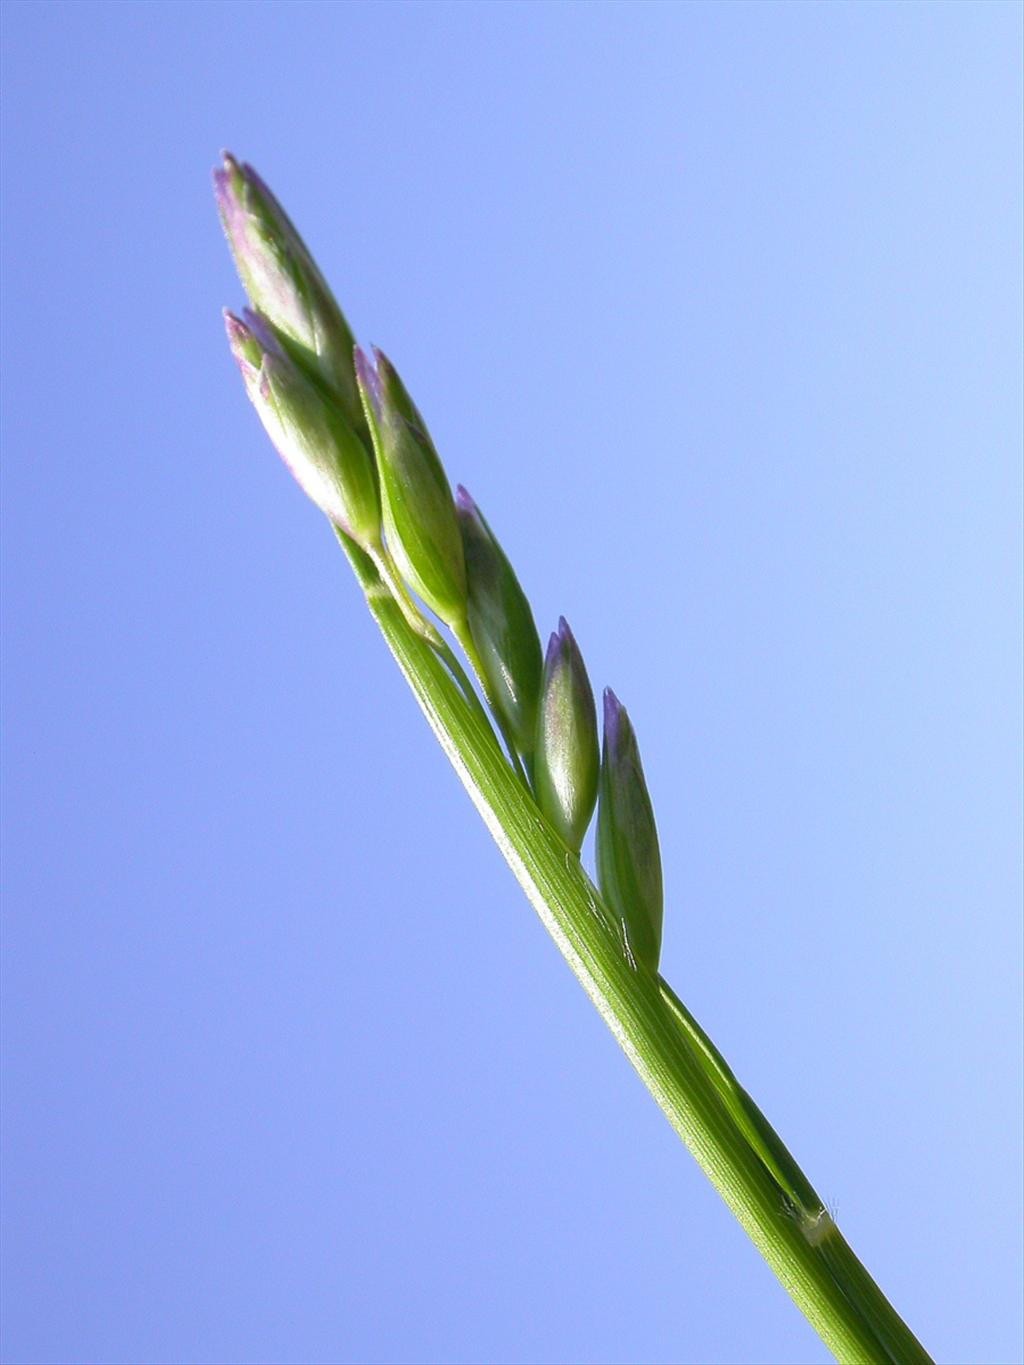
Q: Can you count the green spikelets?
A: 6